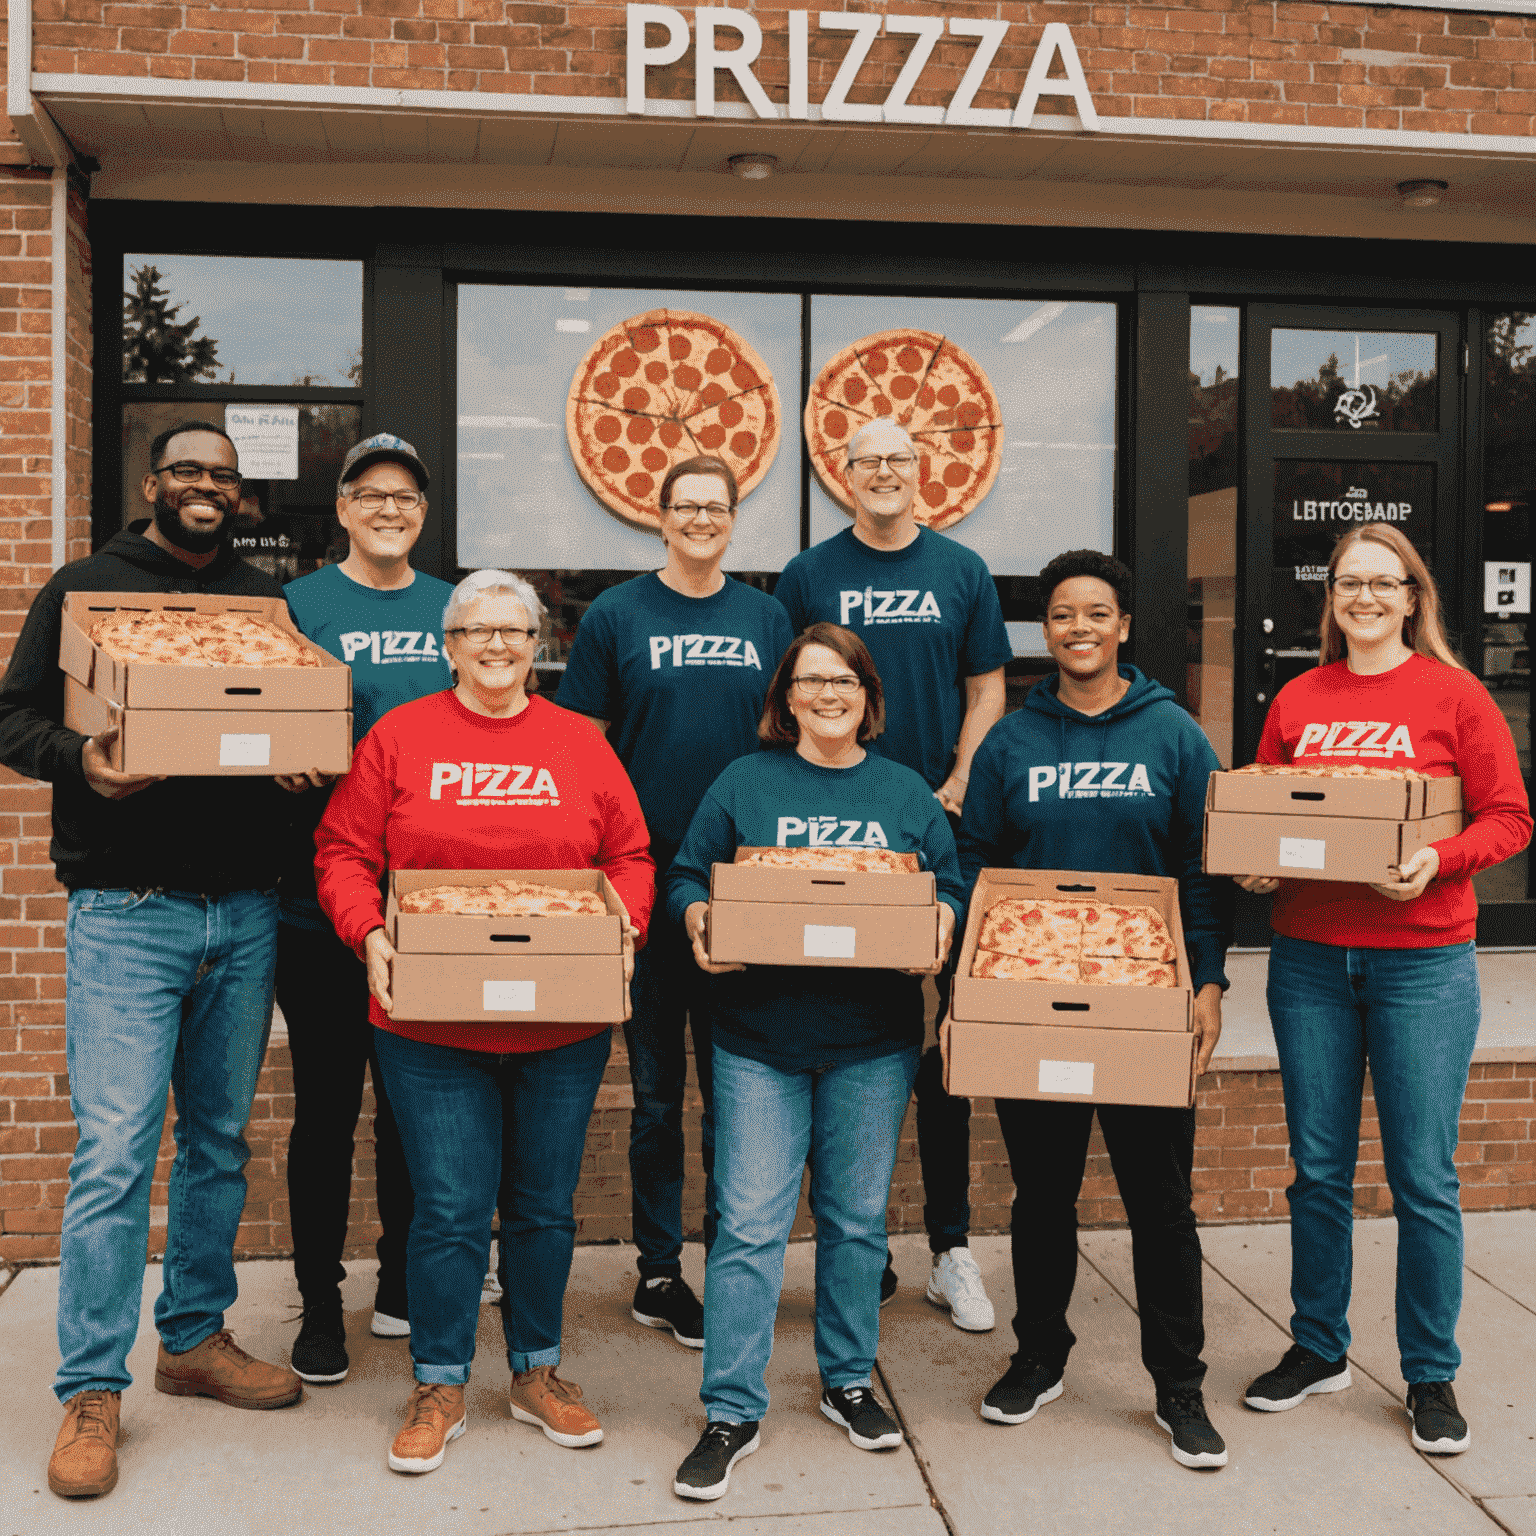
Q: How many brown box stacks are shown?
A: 5